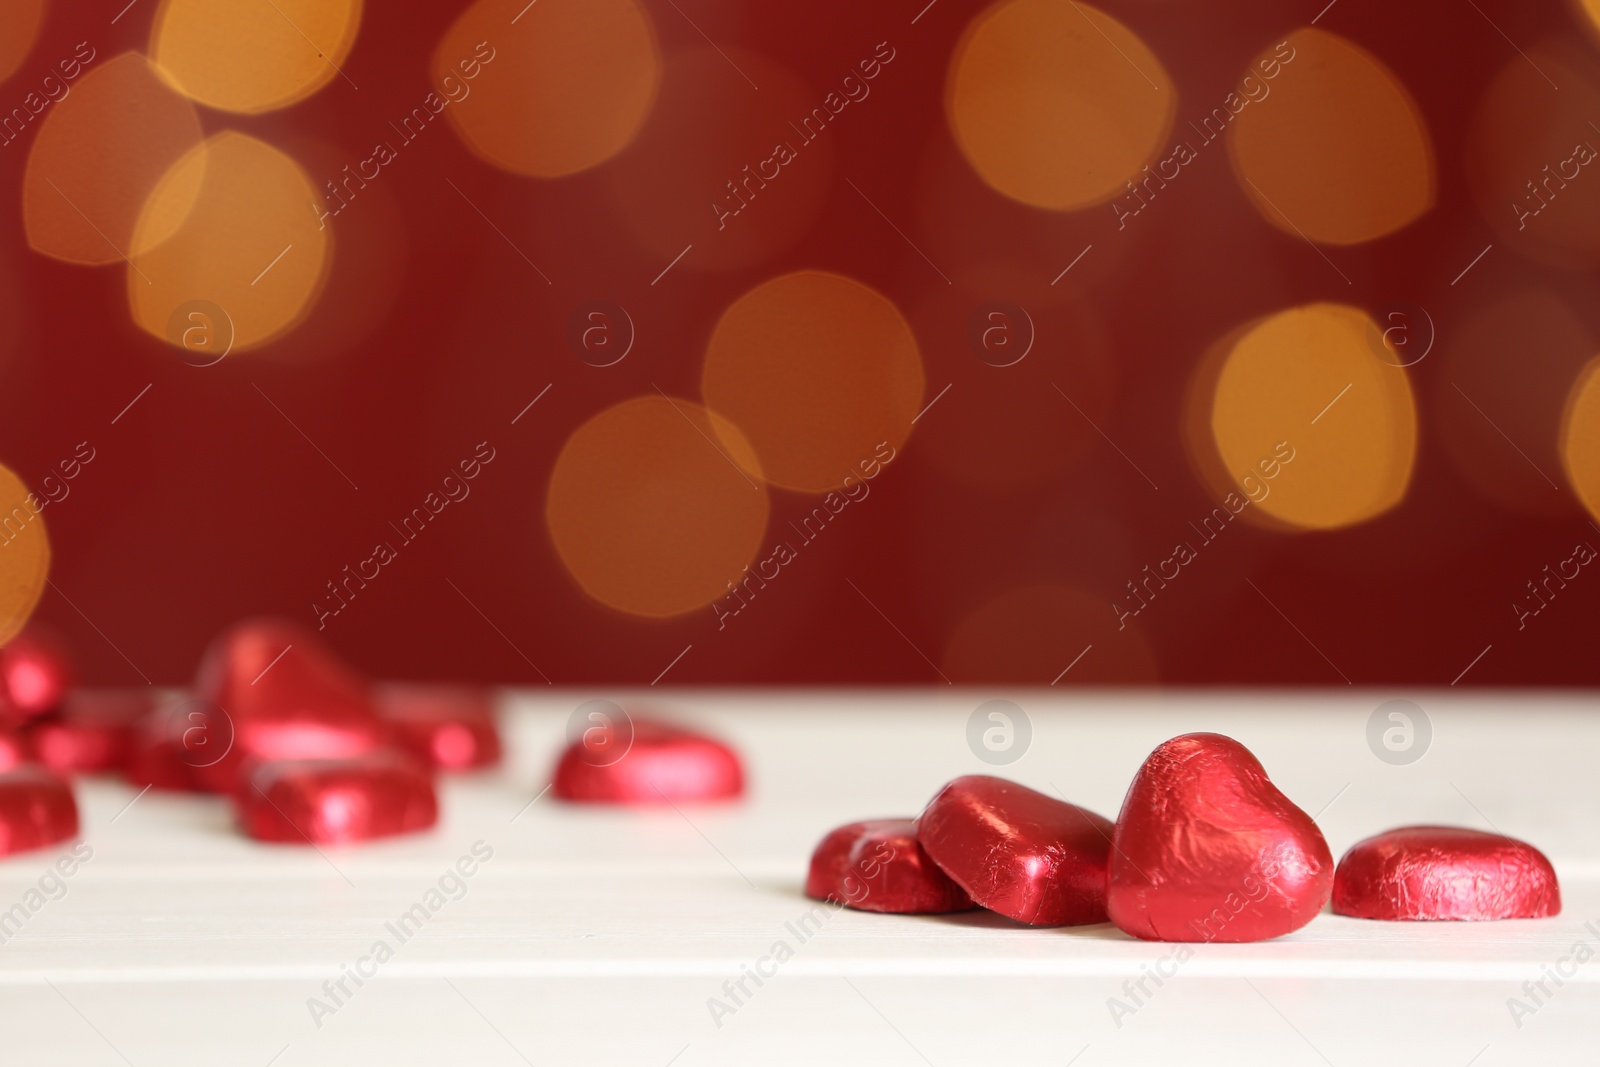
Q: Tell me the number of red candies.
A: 13